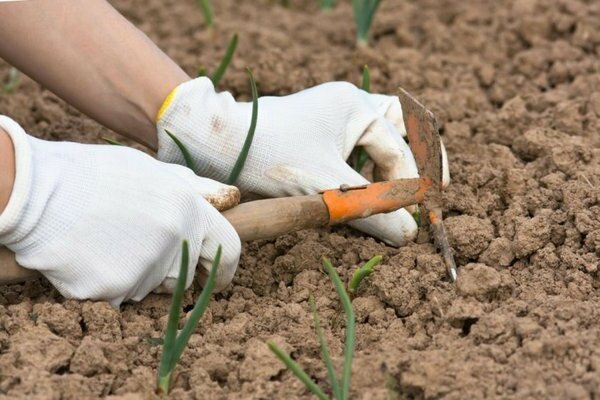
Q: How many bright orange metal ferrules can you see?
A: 1